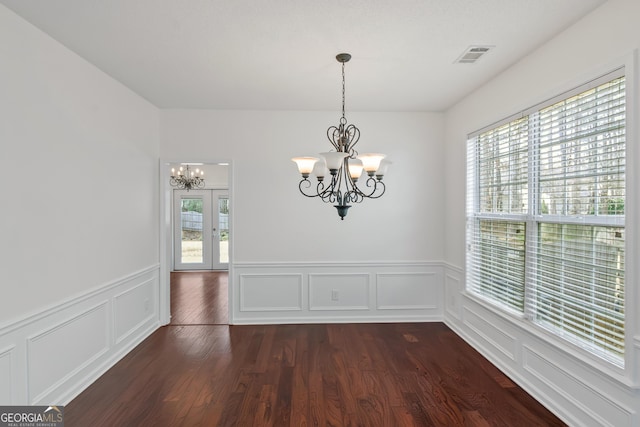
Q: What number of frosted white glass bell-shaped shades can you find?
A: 6